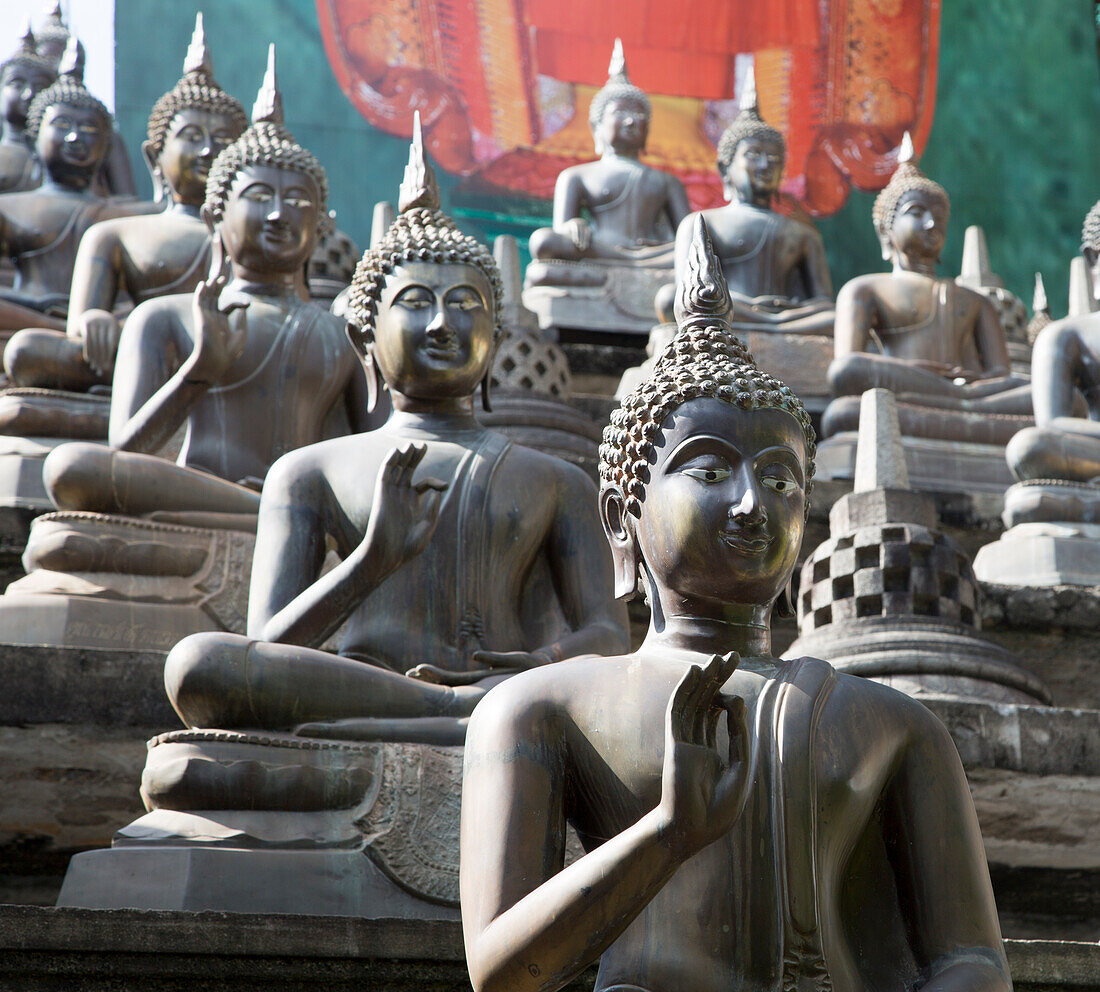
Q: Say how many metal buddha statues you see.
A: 12